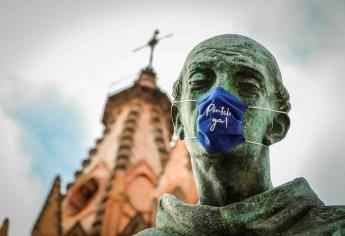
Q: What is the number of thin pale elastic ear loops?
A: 2